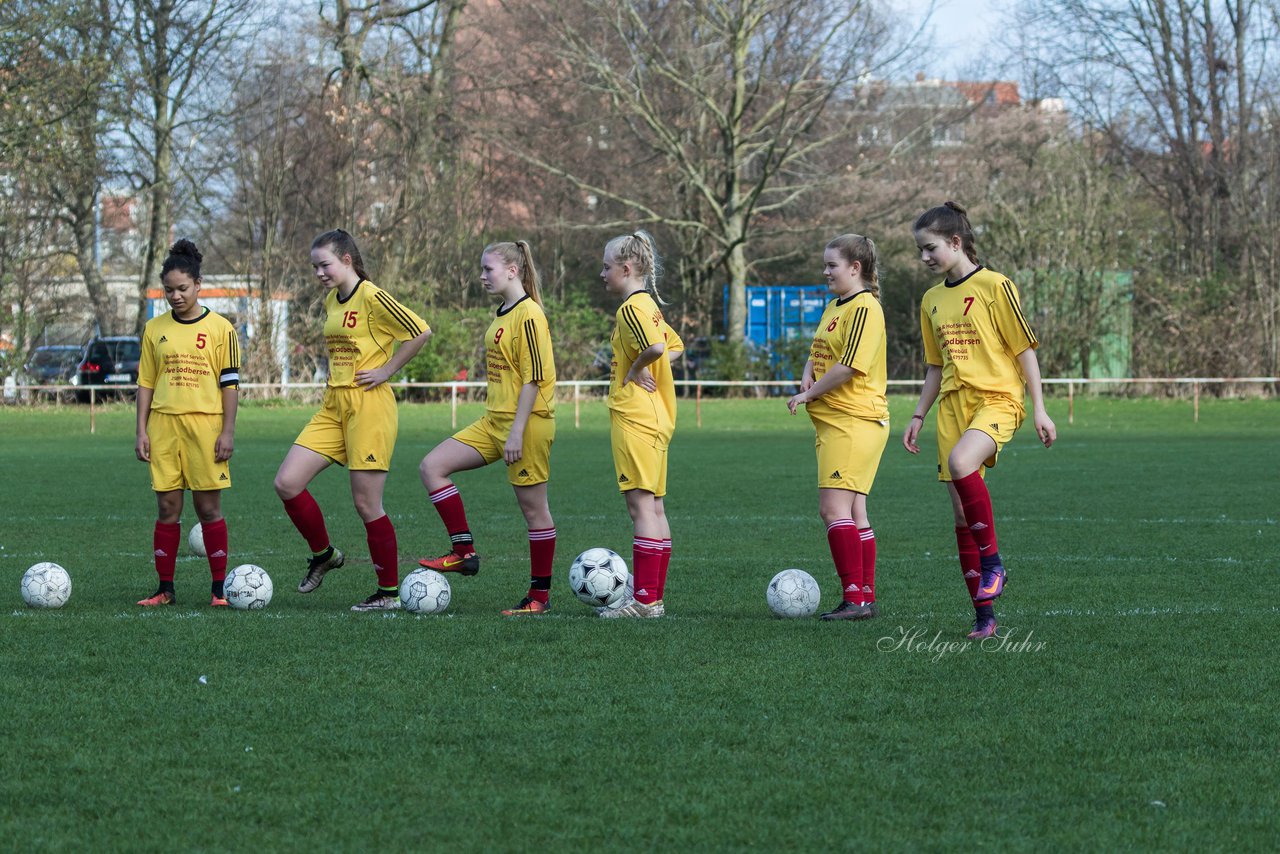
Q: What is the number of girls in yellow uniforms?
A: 6